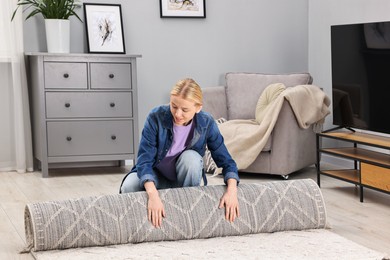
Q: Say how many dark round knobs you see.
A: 6